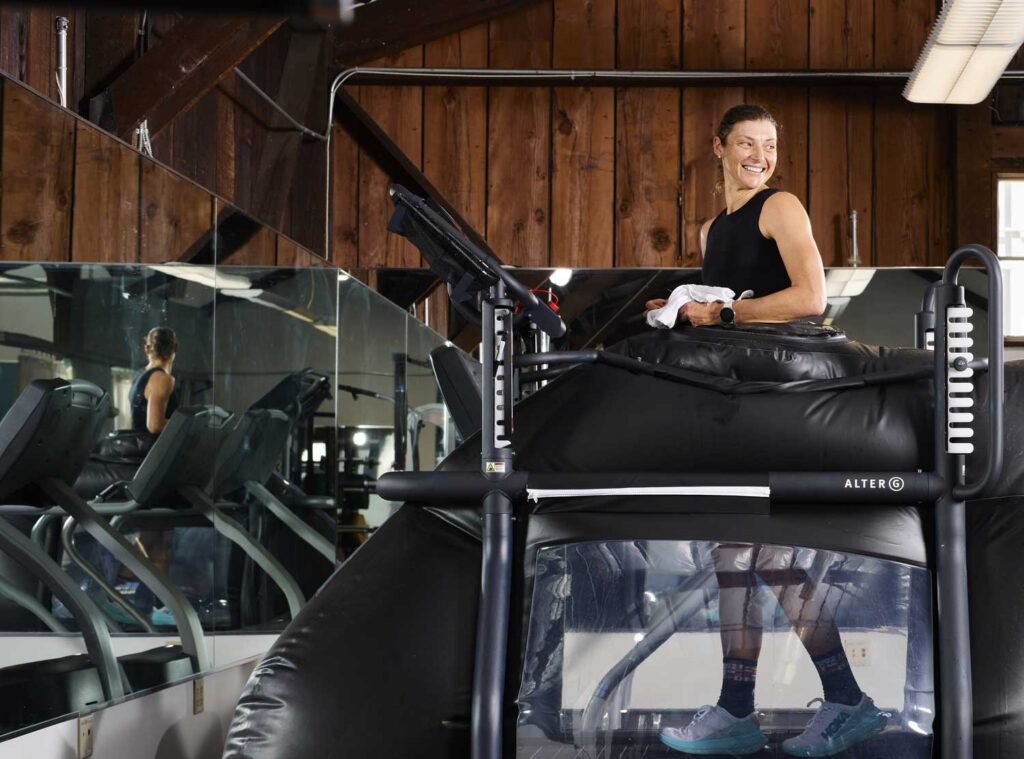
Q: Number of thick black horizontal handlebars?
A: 1